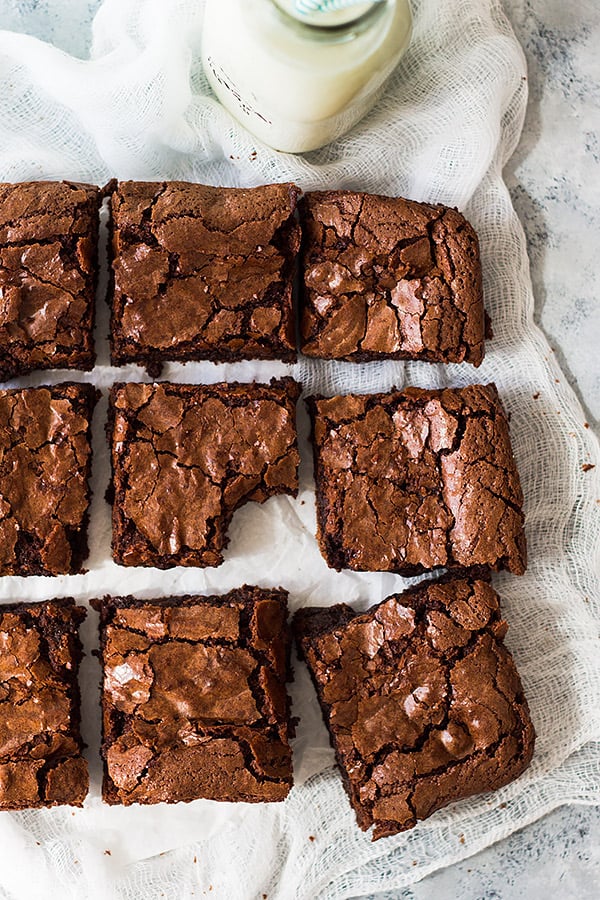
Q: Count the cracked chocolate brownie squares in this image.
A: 9